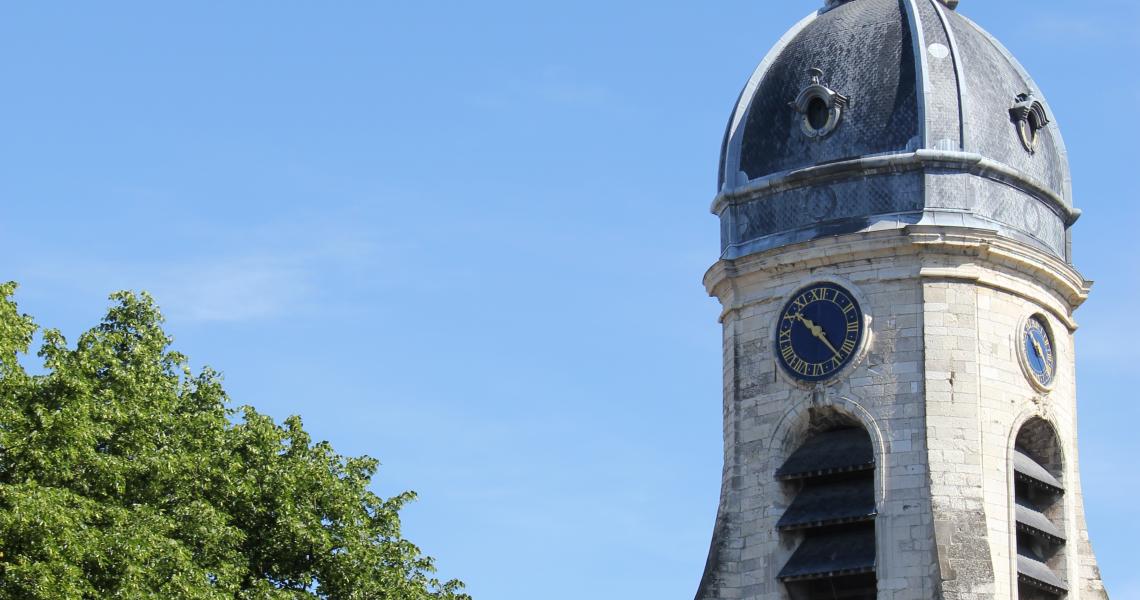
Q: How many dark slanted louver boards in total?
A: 6